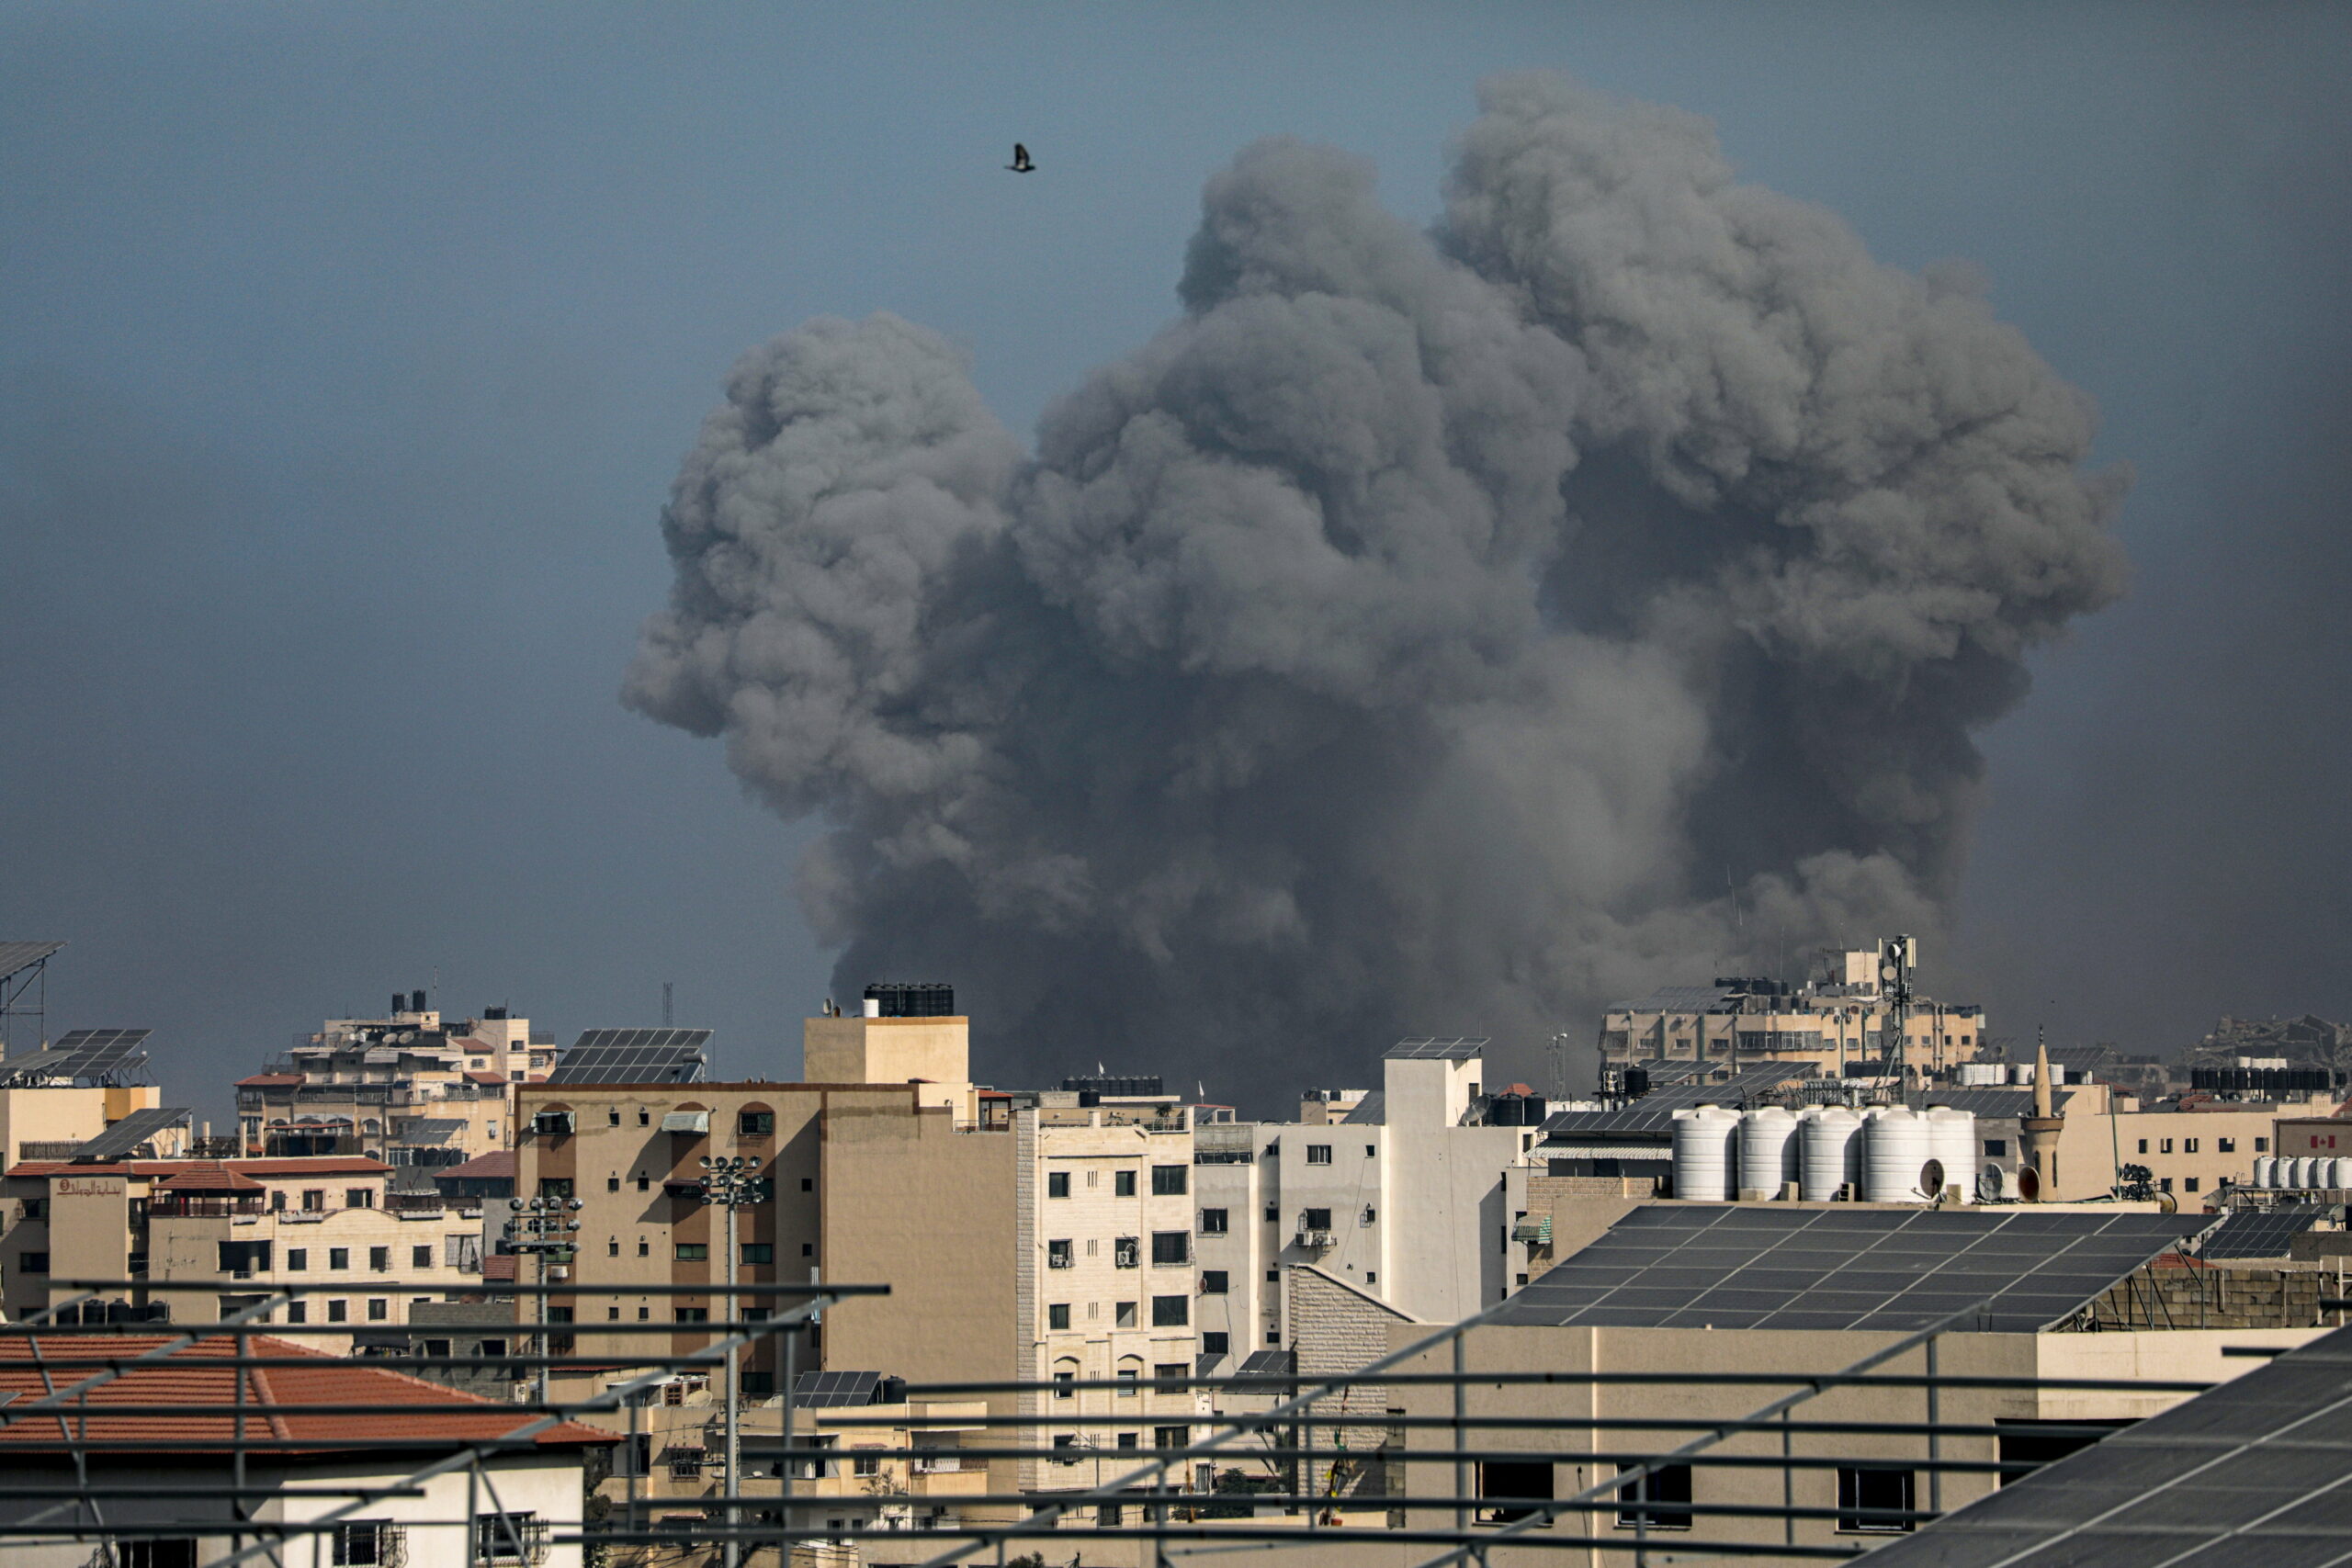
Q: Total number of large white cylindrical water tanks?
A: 5